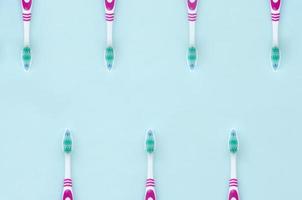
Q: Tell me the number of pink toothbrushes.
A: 7